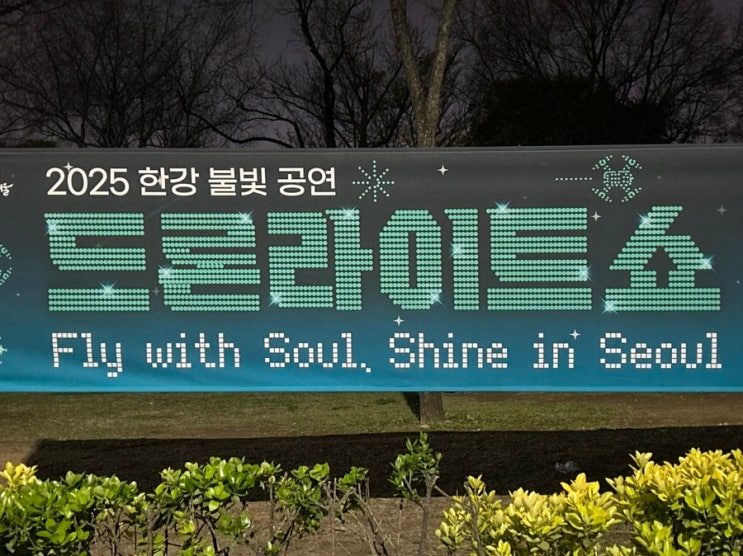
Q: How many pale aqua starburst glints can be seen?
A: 13